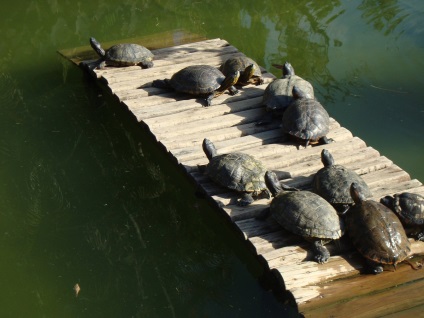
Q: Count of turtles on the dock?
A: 10